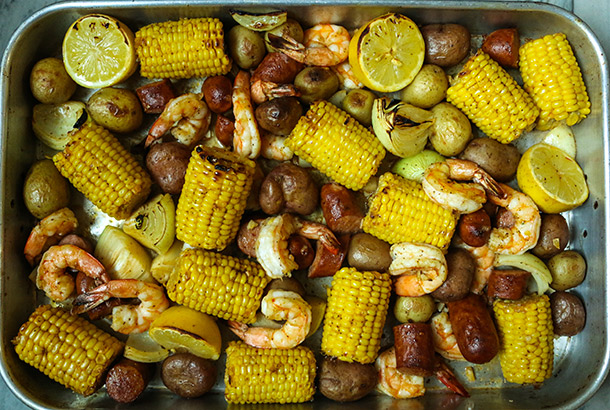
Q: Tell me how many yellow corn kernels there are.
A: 12